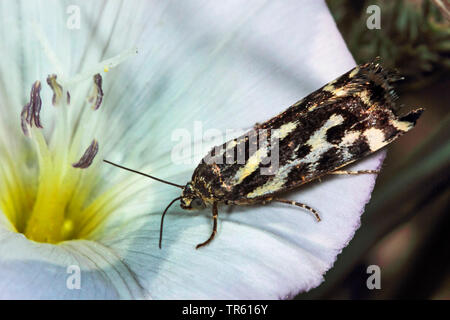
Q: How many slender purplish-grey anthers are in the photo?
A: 5